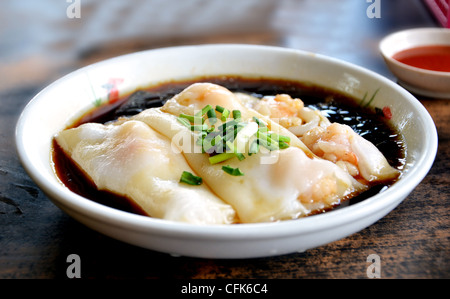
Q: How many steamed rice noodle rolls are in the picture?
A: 3